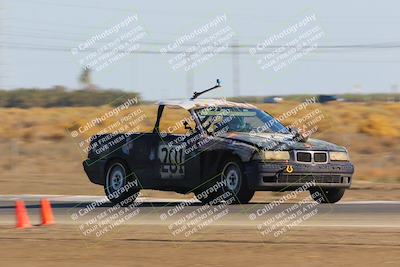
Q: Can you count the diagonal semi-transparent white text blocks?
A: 9